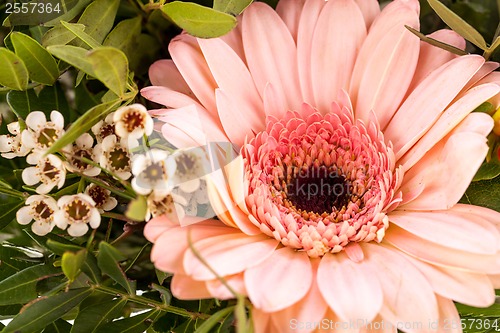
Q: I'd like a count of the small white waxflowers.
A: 13